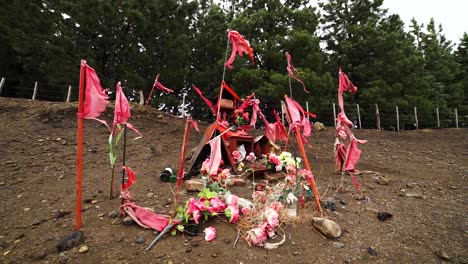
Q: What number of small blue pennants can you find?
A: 0